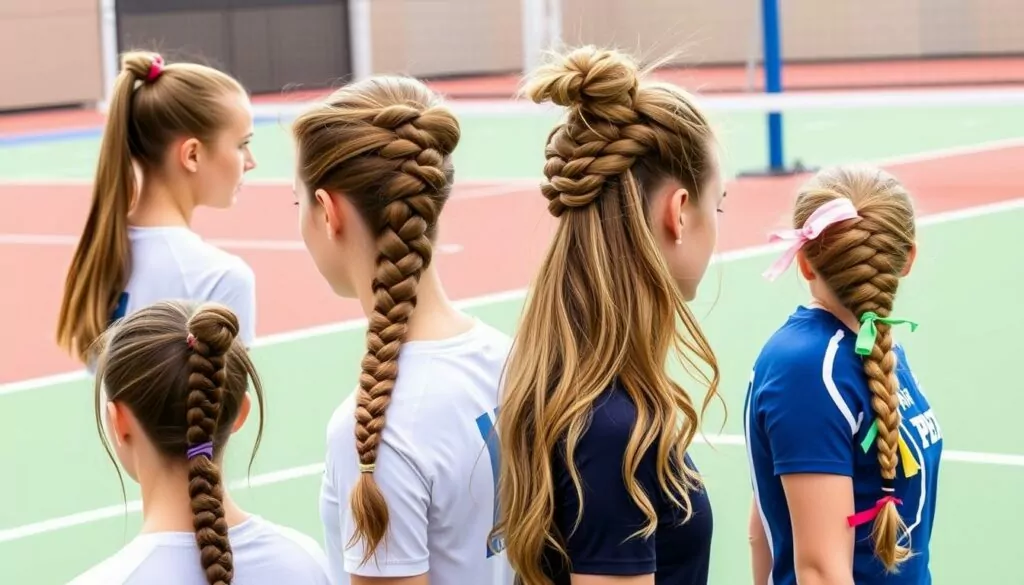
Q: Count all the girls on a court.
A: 5